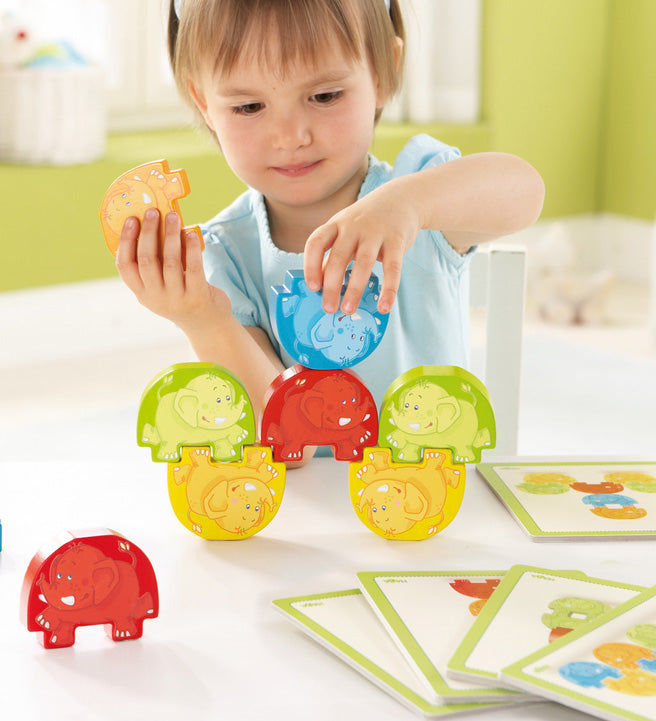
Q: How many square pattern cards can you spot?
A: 5